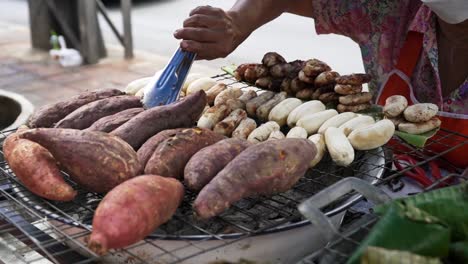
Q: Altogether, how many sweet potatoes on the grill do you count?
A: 11